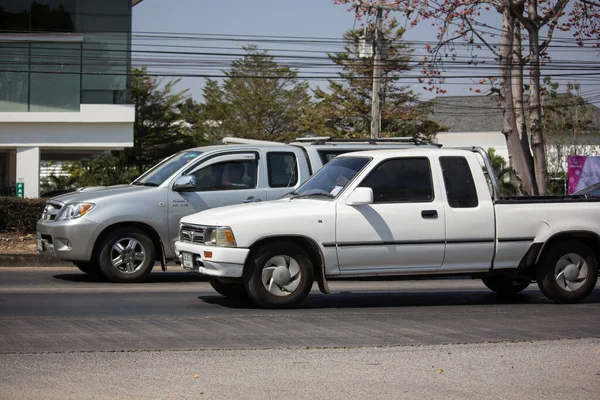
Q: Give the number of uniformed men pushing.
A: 0